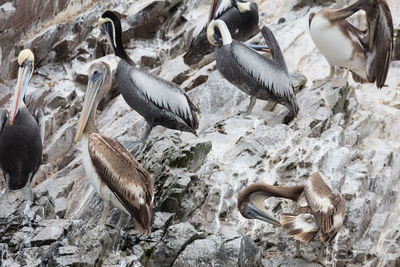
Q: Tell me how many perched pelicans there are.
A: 7